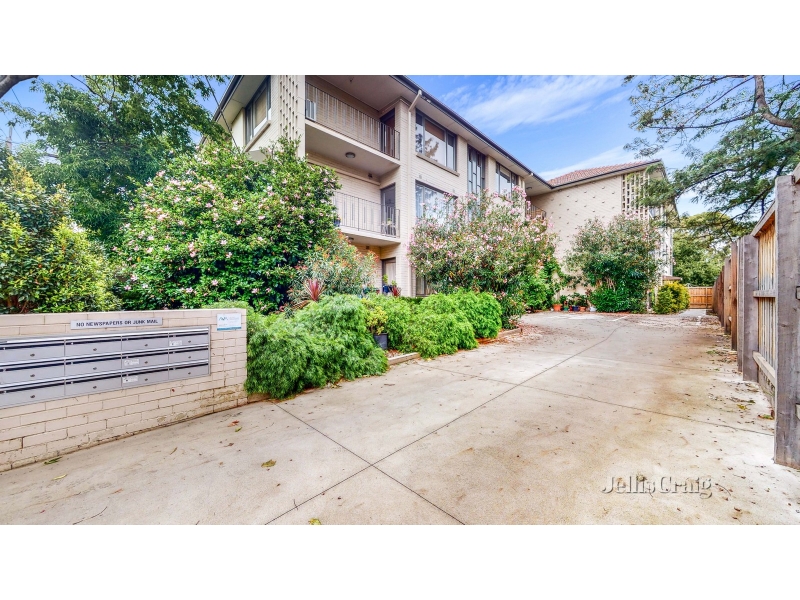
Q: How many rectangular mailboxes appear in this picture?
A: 12